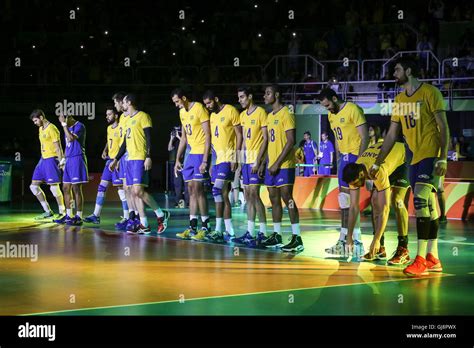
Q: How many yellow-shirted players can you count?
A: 11